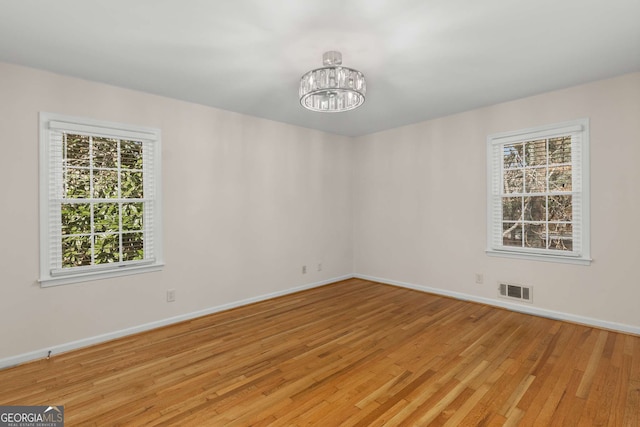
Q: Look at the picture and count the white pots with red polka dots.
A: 0